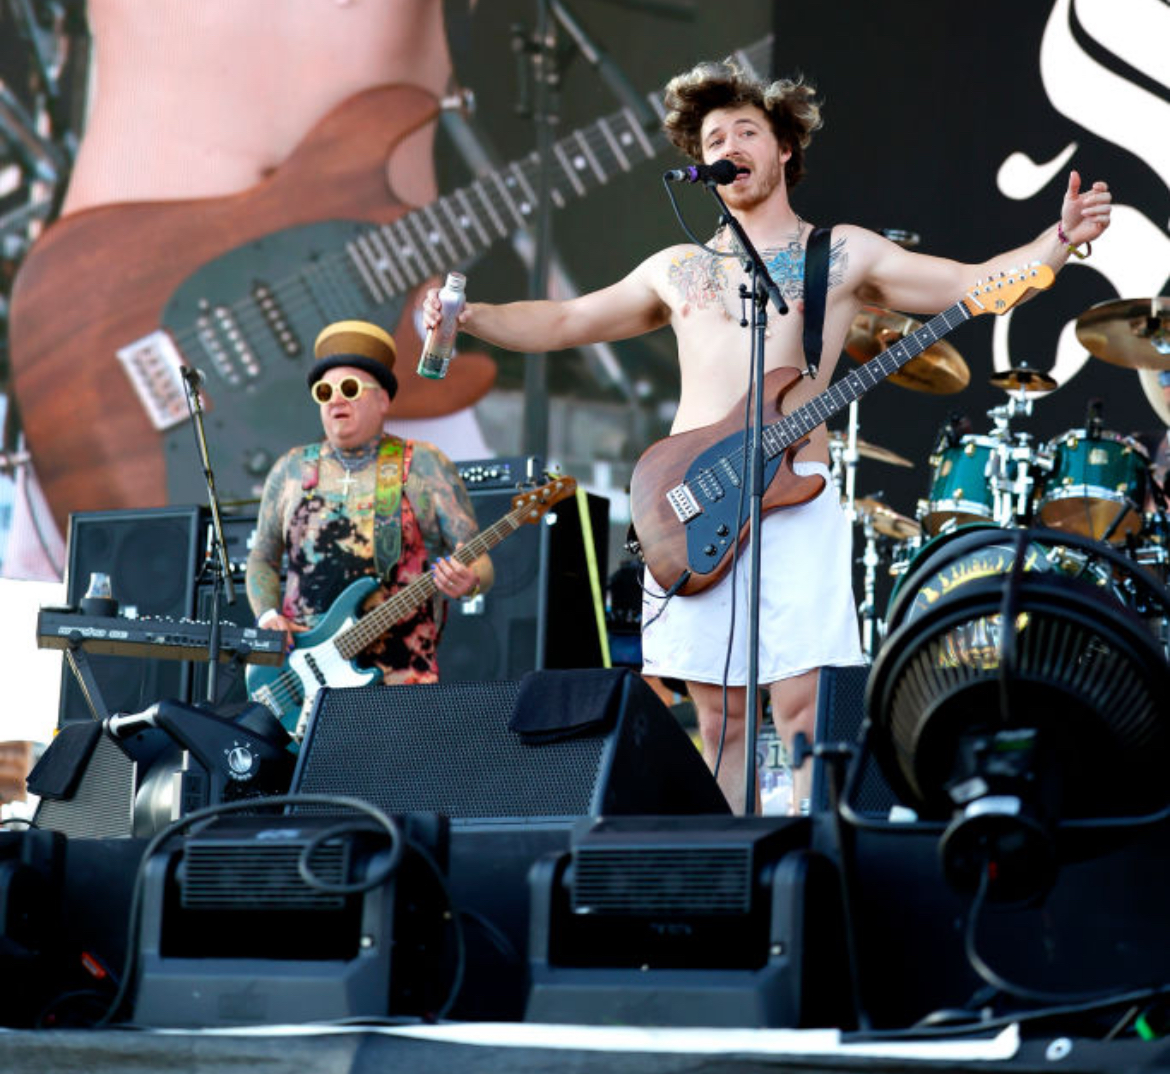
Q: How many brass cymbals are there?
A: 5